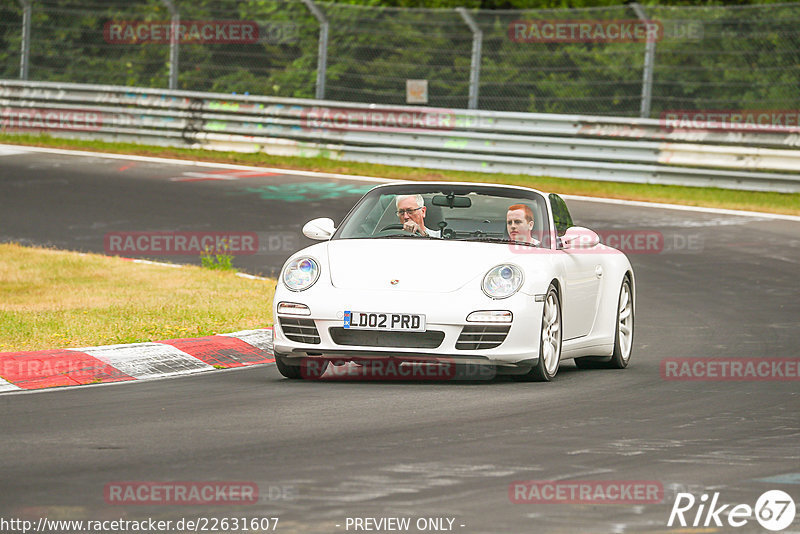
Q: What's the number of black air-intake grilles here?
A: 3